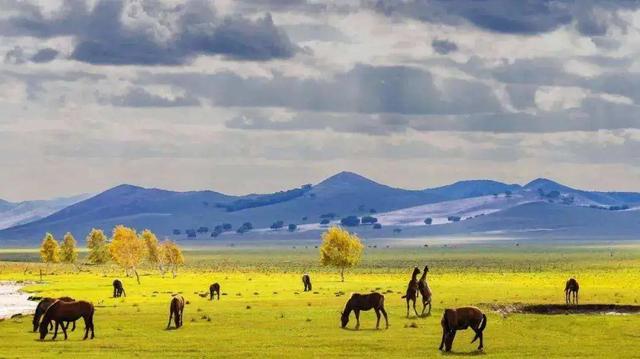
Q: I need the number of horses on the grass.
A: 11